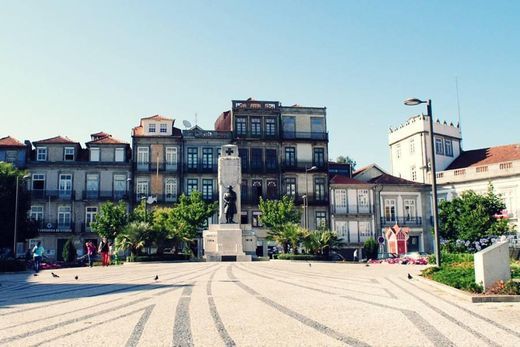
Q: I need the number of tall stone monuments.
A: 1